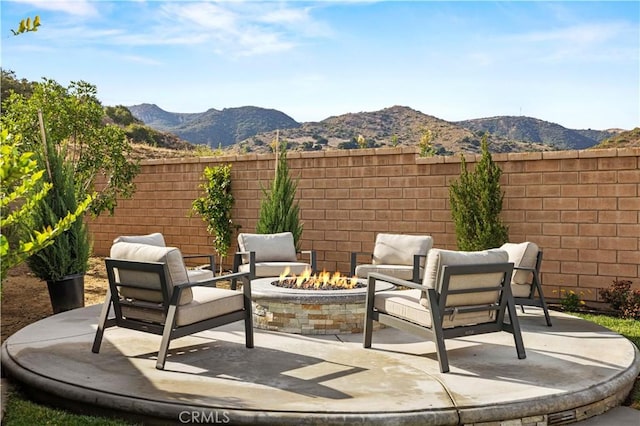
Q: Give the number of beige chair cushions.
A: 12